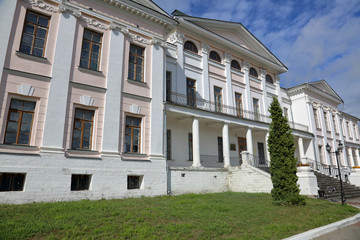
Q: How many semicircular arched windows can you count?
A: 5